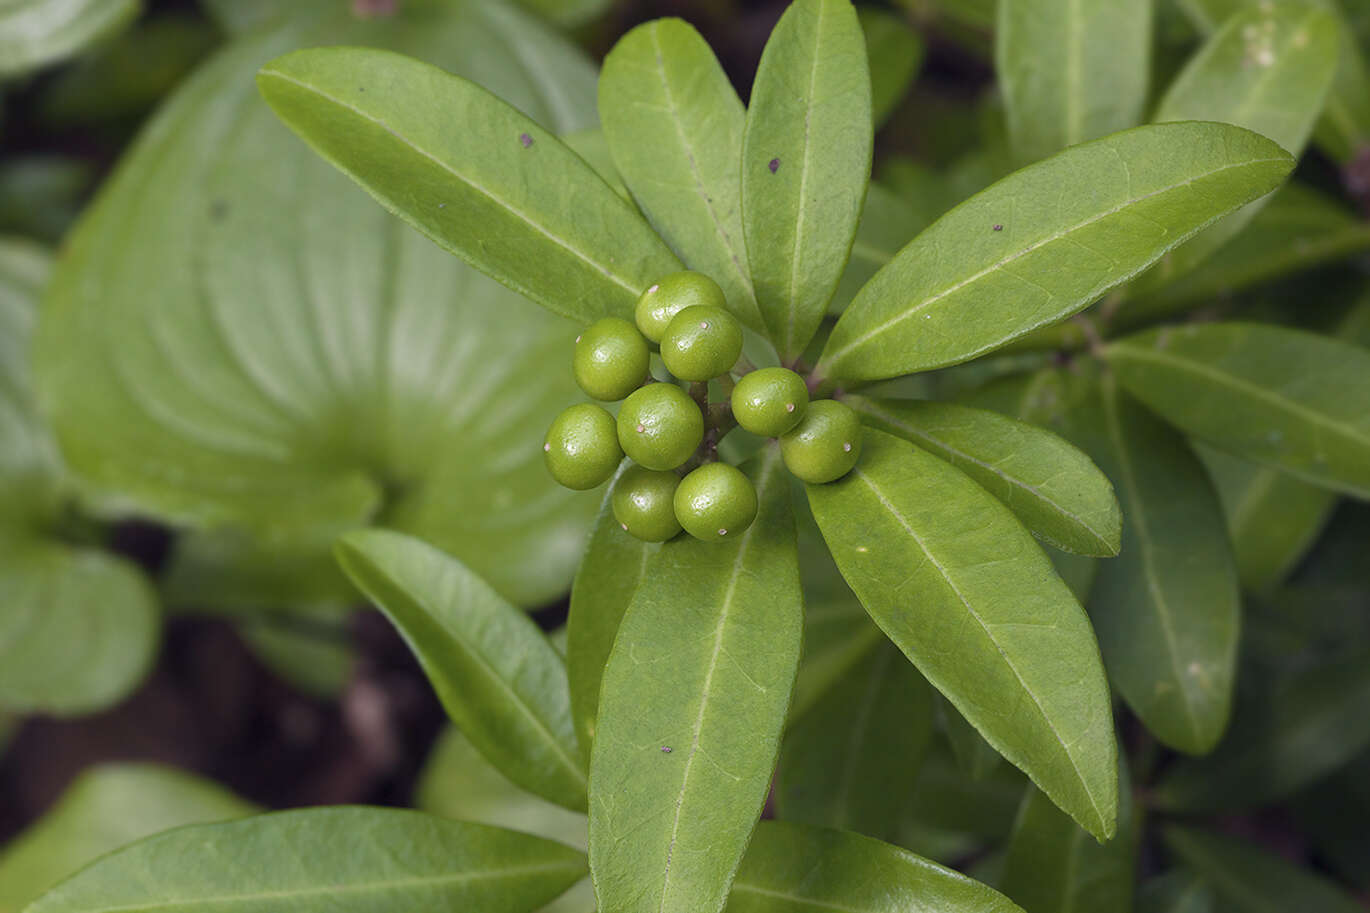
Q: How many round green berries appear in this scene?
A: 9